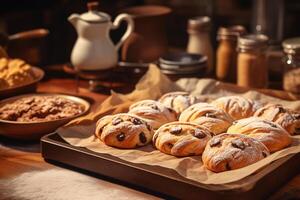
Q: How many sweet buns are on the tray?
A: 9